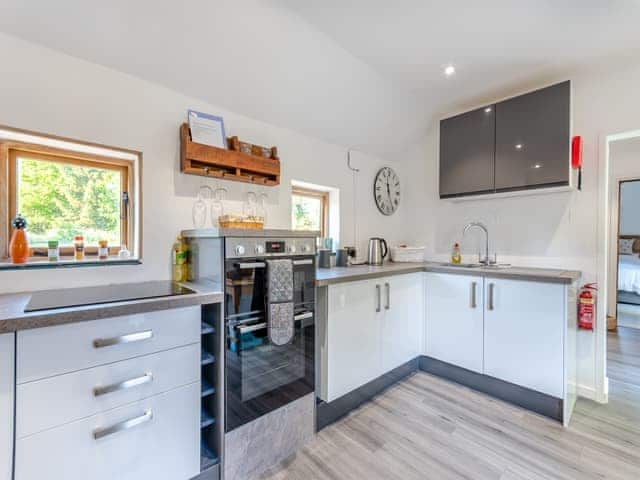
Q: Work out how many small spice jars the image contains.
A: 3